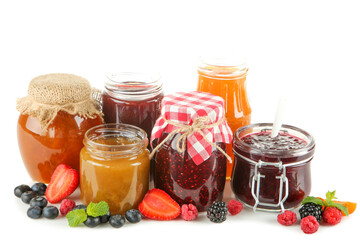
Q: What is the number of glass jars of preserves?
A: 6